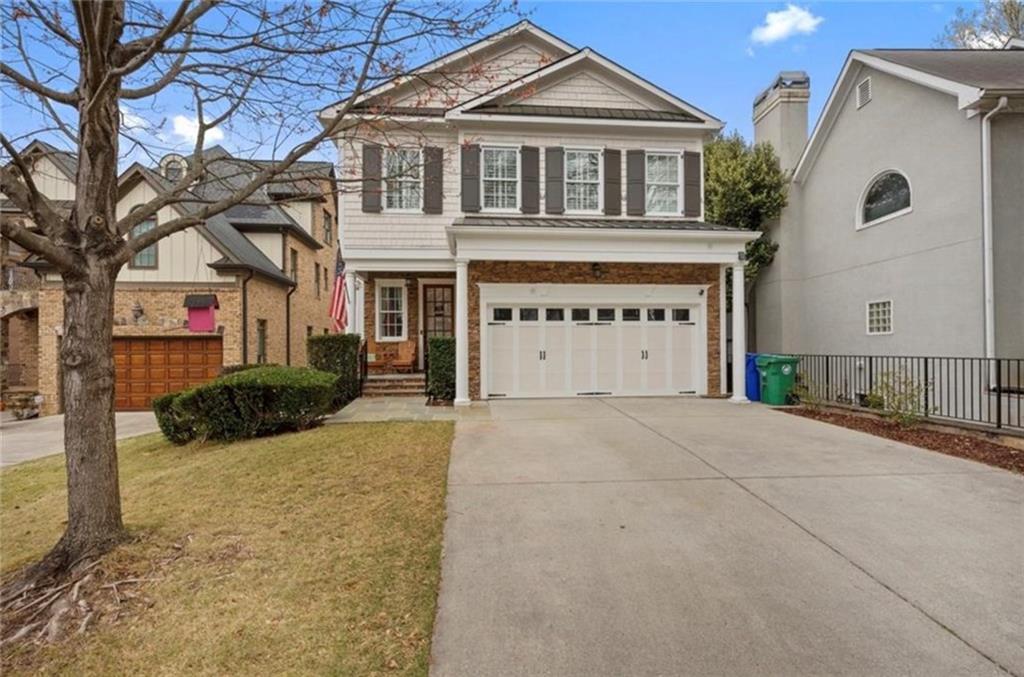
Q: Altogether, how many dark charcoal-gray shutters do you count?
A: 8